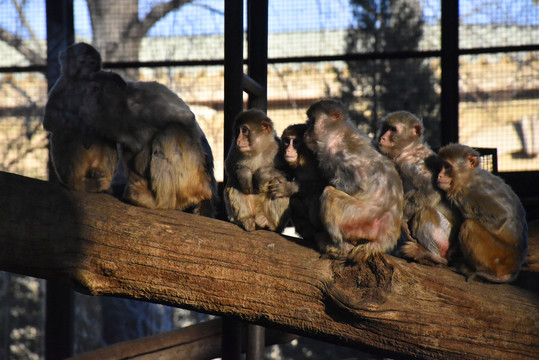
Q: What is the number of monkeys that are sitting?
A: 7